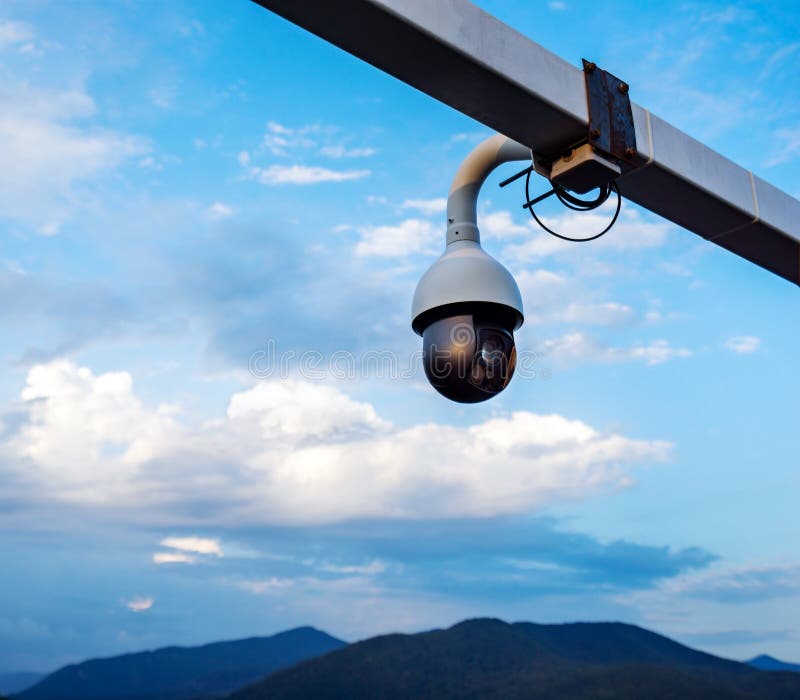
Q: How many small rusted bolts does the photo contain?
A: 4